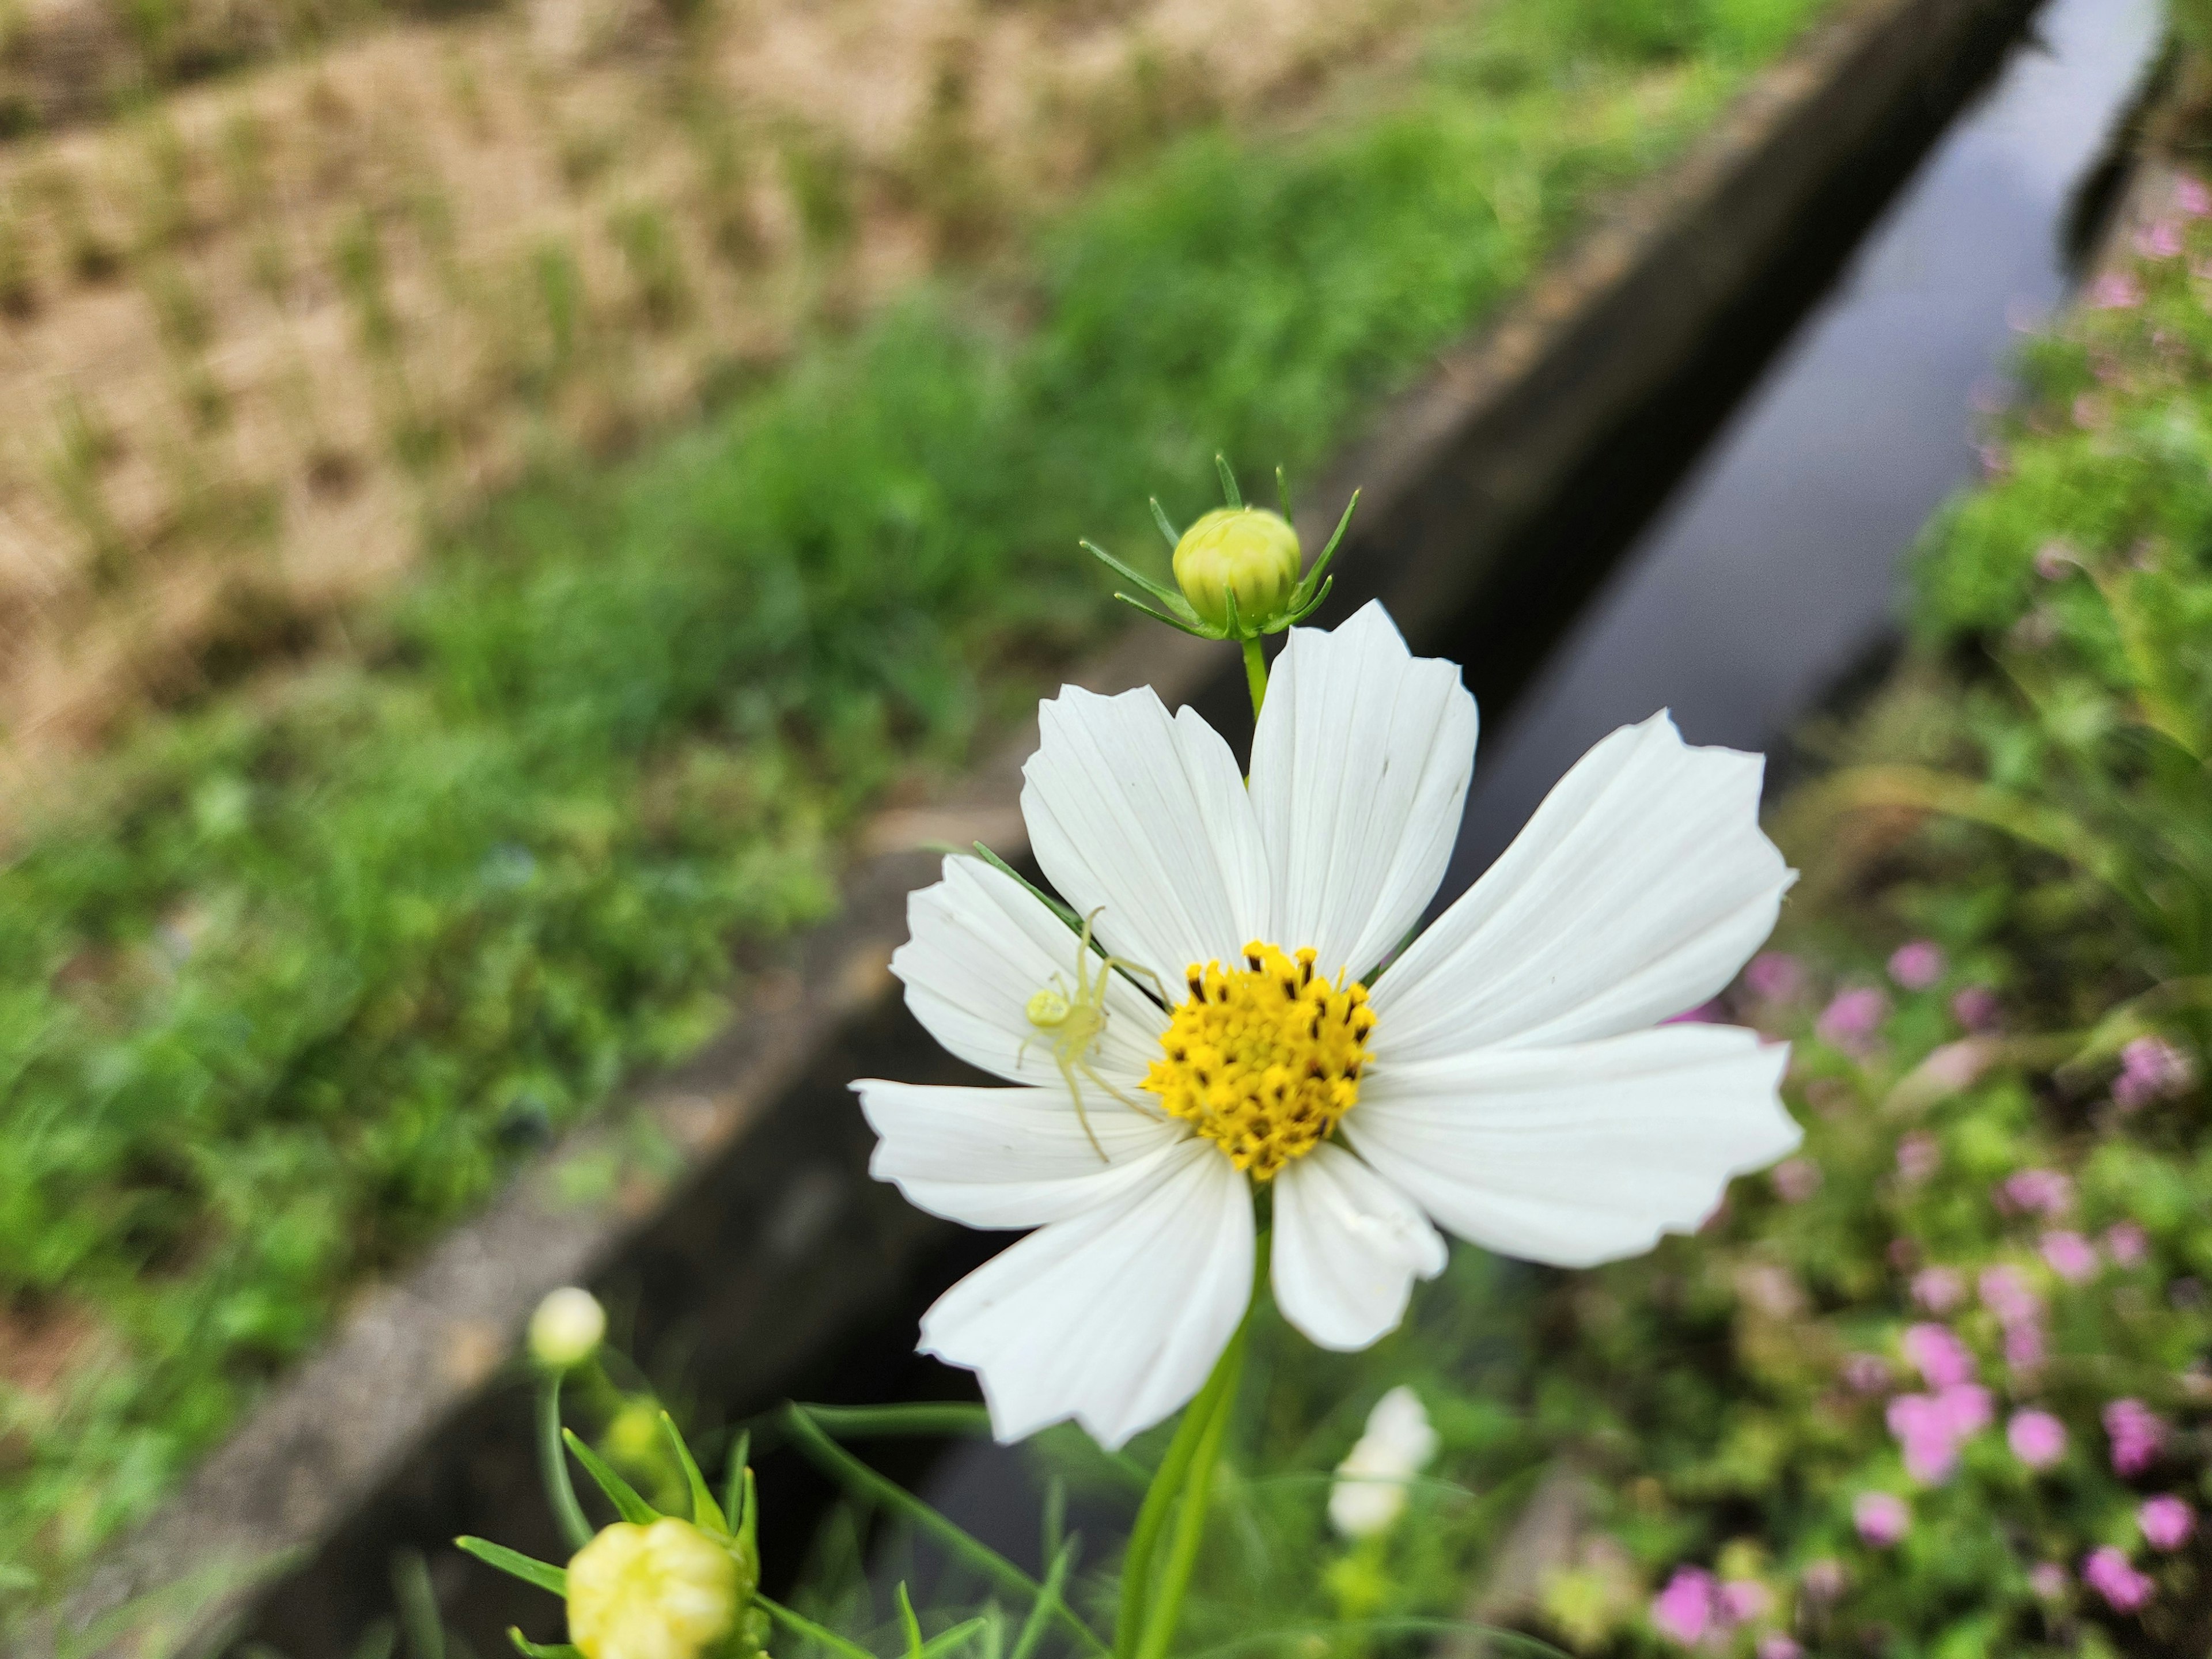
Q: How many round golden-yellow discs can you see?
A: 1